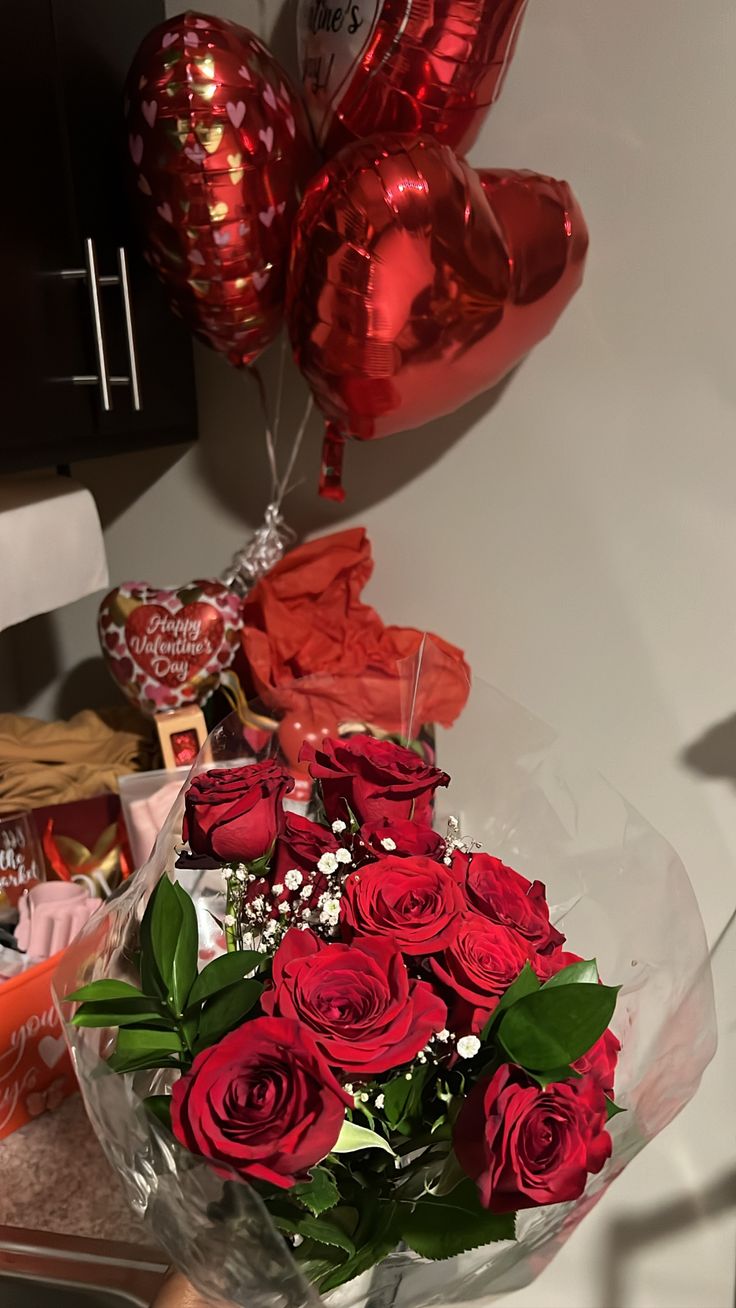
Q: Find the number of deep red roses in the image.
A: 12